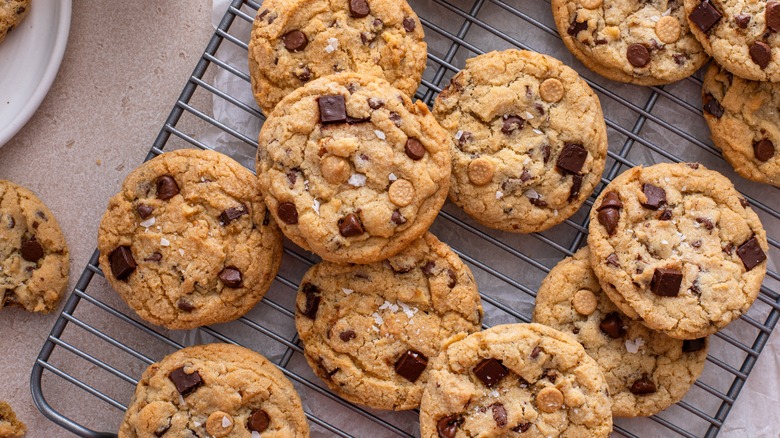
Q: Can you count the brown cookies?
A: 15